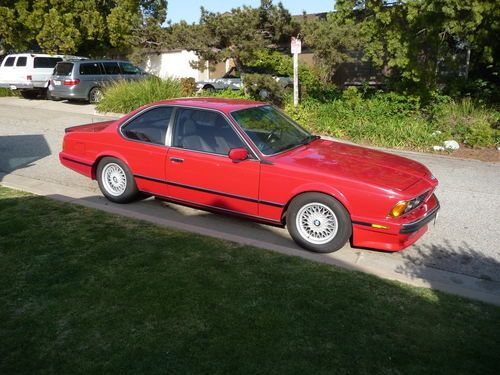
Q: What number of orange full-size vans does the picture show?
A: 0